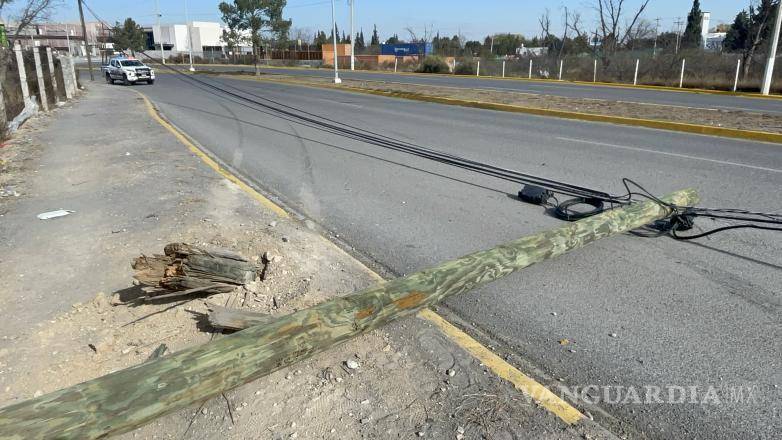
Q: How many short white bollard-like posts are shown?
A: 10